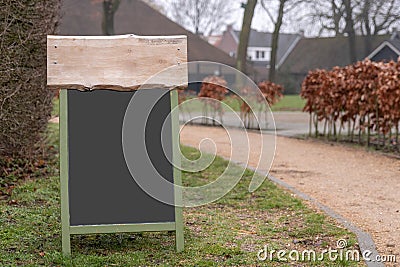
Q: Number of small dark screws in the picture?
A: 4